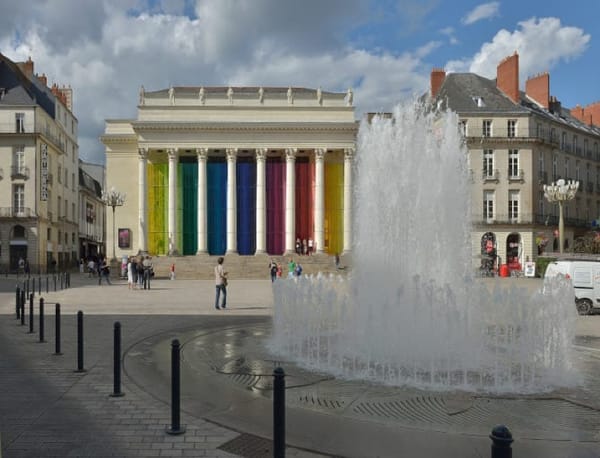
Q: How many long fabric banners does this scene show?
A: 7